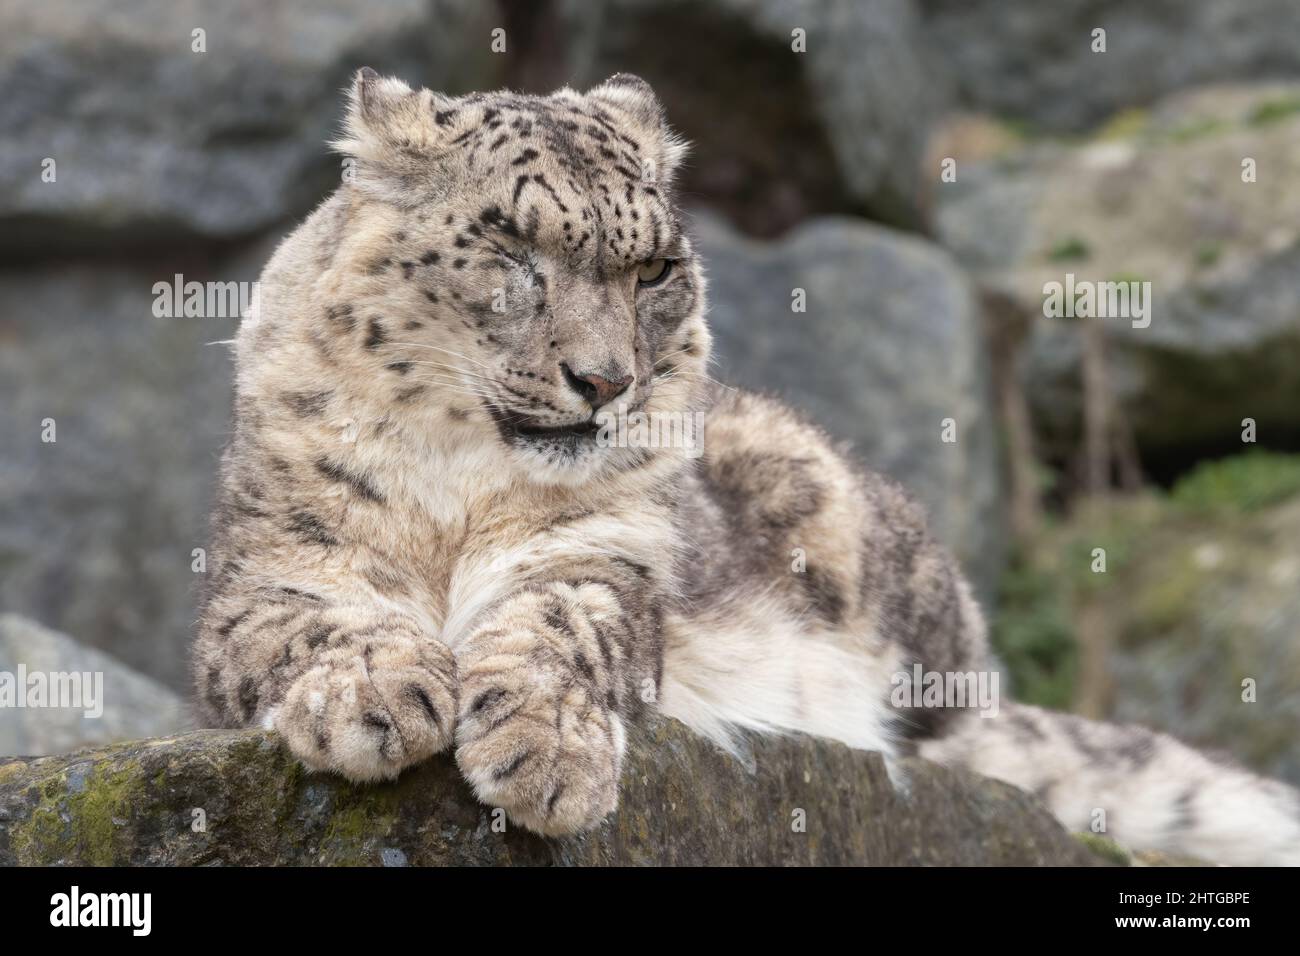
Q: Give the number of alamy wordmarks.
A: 6